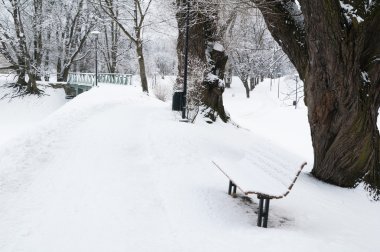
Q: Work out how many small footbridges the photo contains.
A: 1